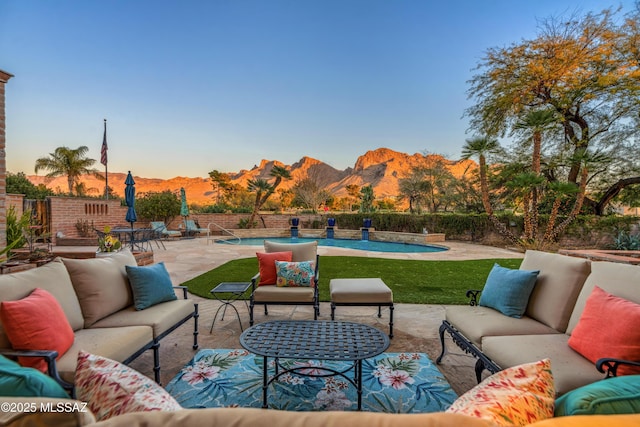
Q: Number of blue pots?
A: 3